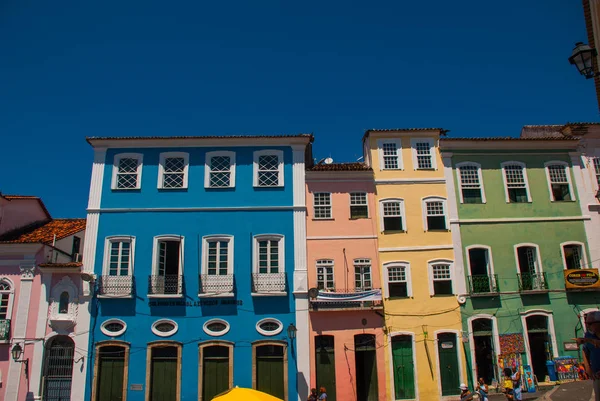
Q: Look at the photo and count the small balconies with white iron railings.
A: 4